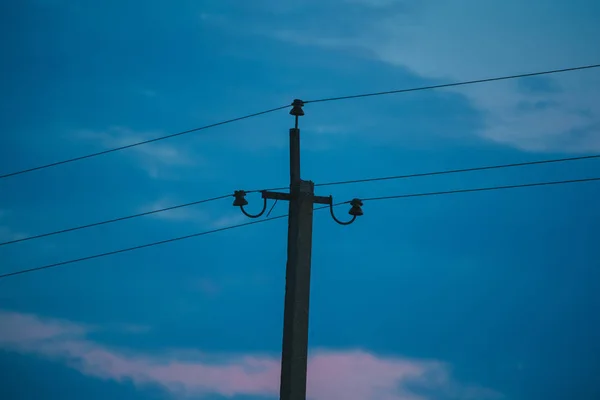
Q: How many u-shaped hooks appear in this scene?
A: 2